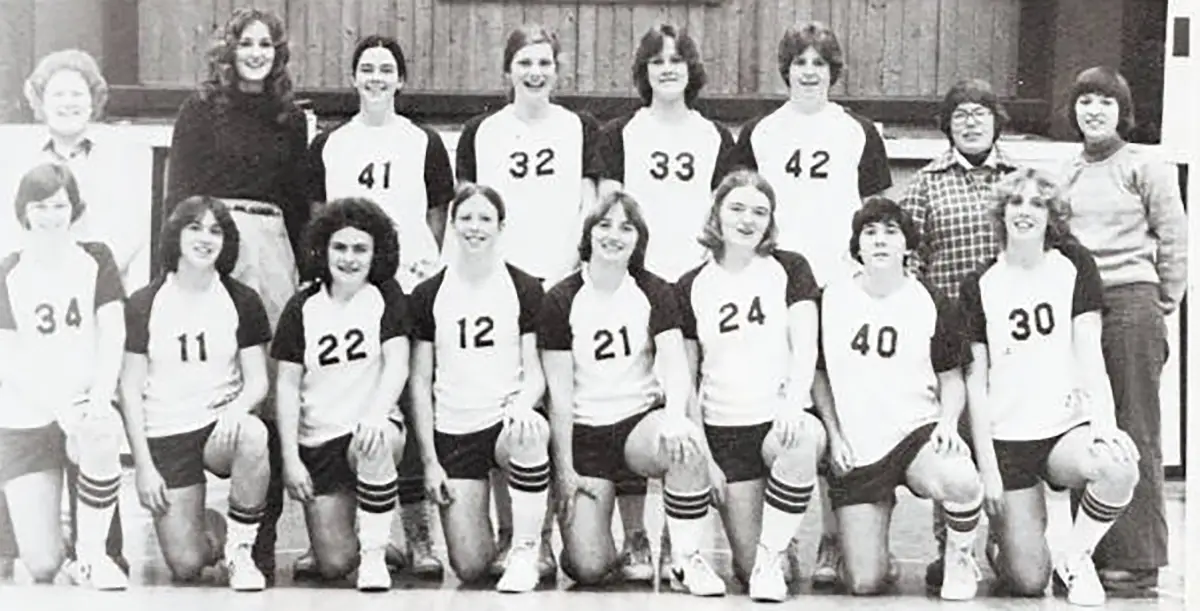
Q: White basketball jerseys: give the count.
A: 12